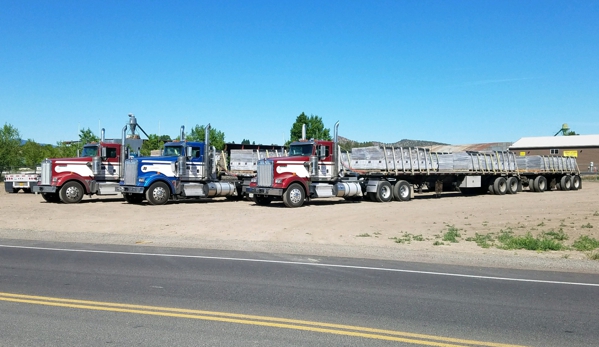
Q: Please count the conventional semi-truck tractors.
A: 3